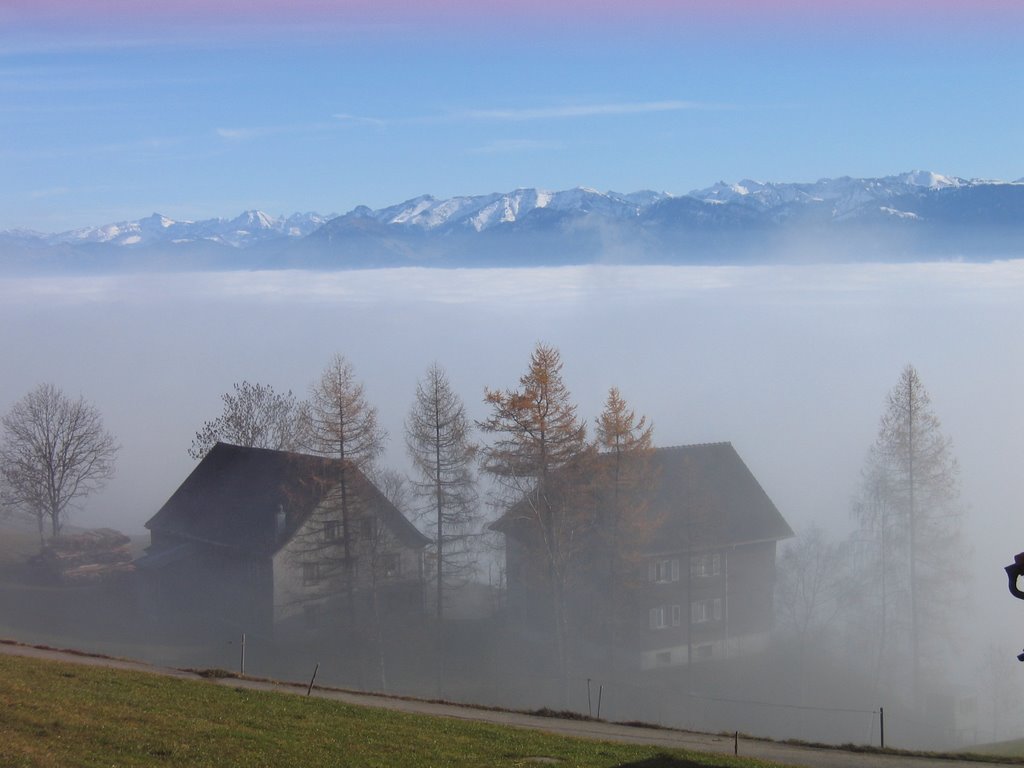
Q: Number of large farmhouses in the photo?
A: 2